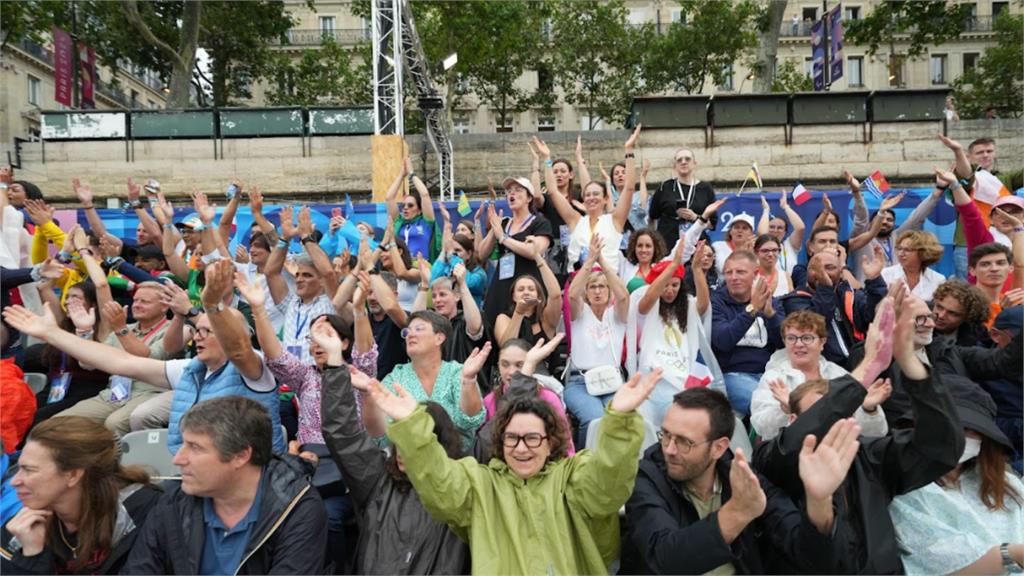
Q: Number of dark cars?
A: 0